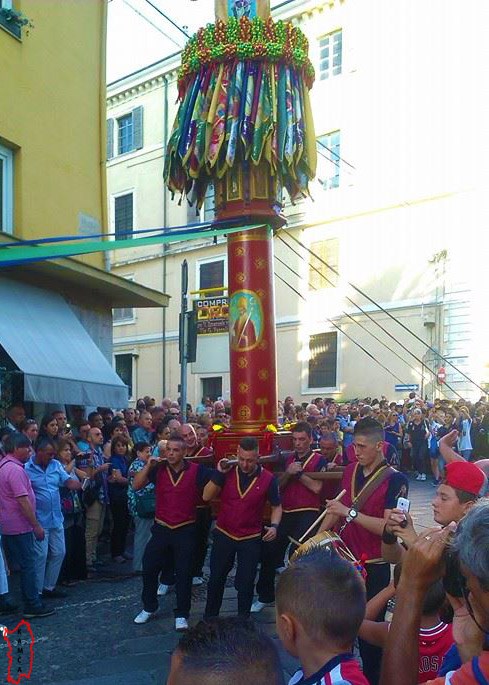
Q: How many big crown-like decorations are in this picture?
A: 1